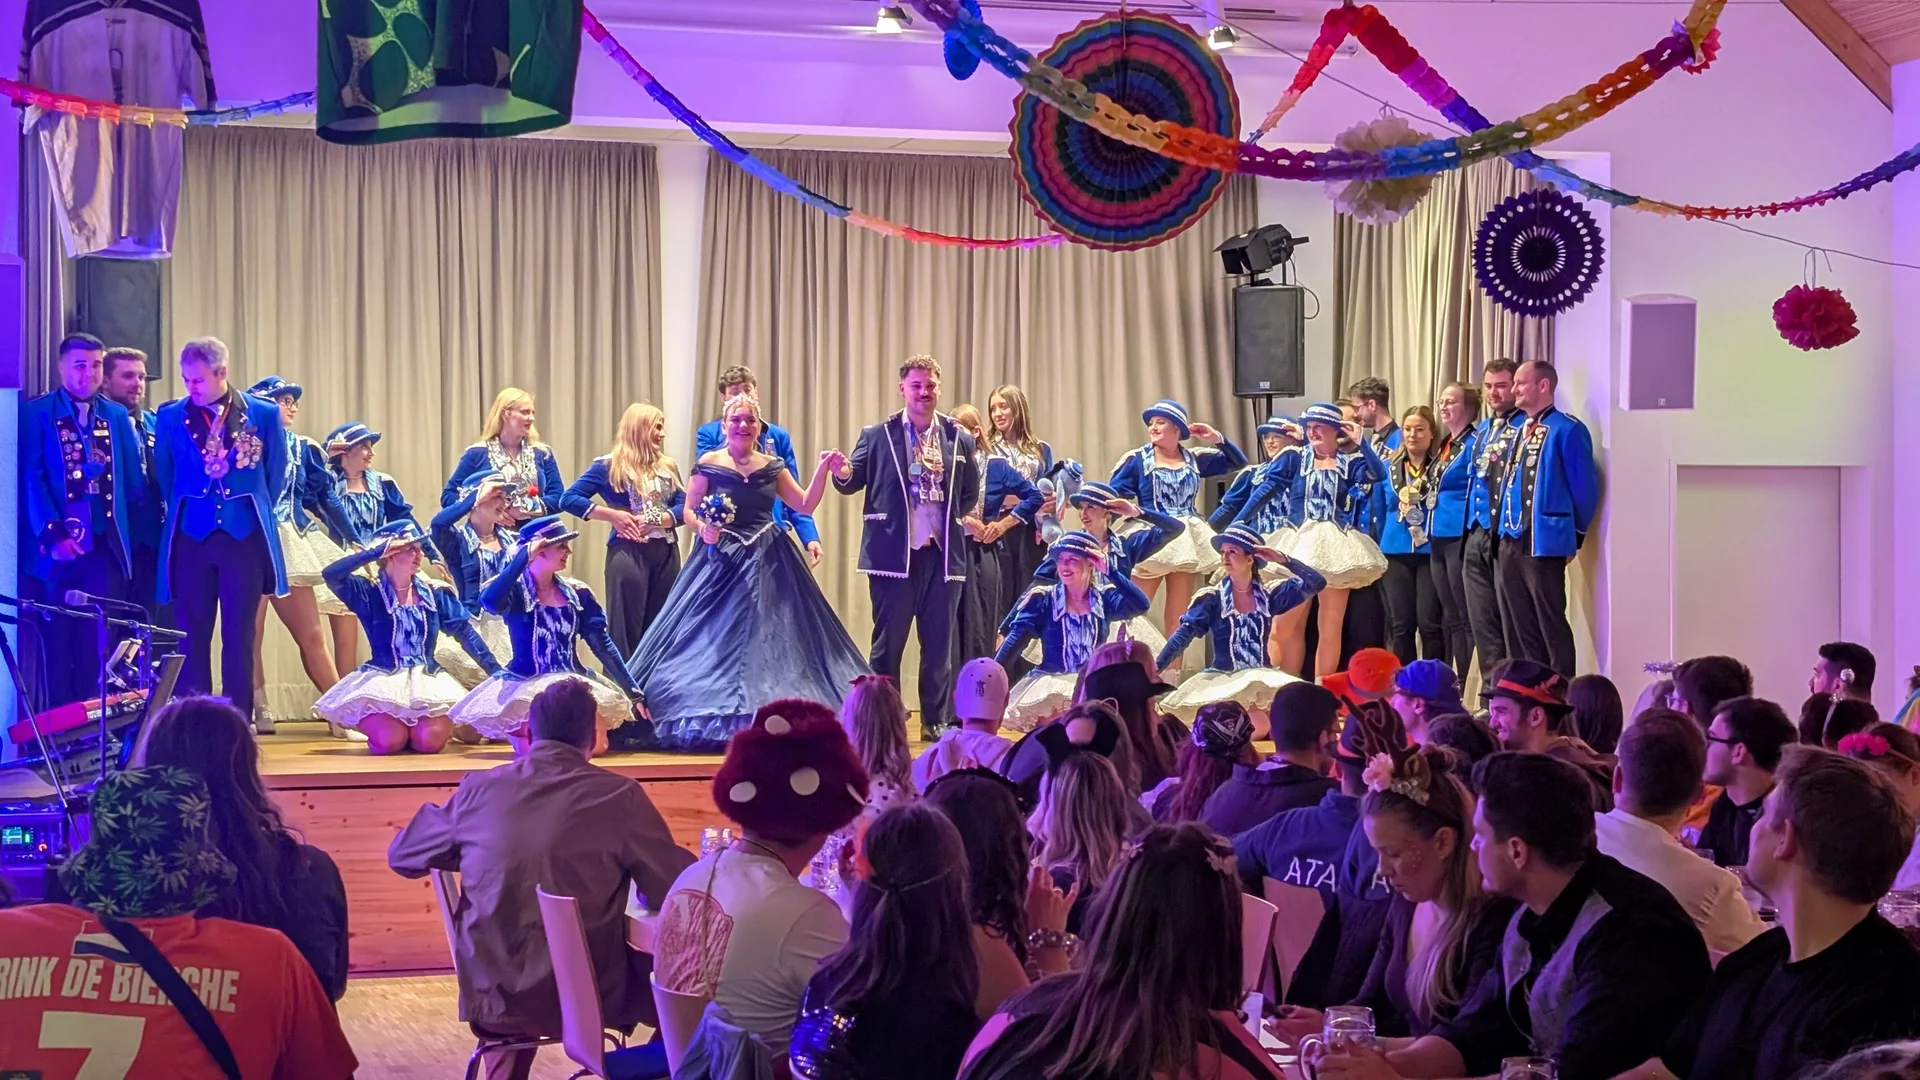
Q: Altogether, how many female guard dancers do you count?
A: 11